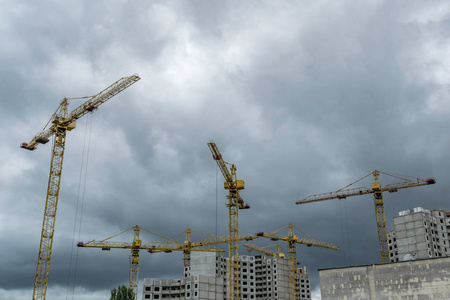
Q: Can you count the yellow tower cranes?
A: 7